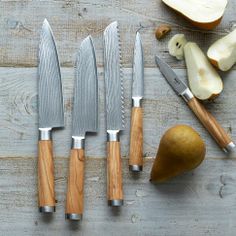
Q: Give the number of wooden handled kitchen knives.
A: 5